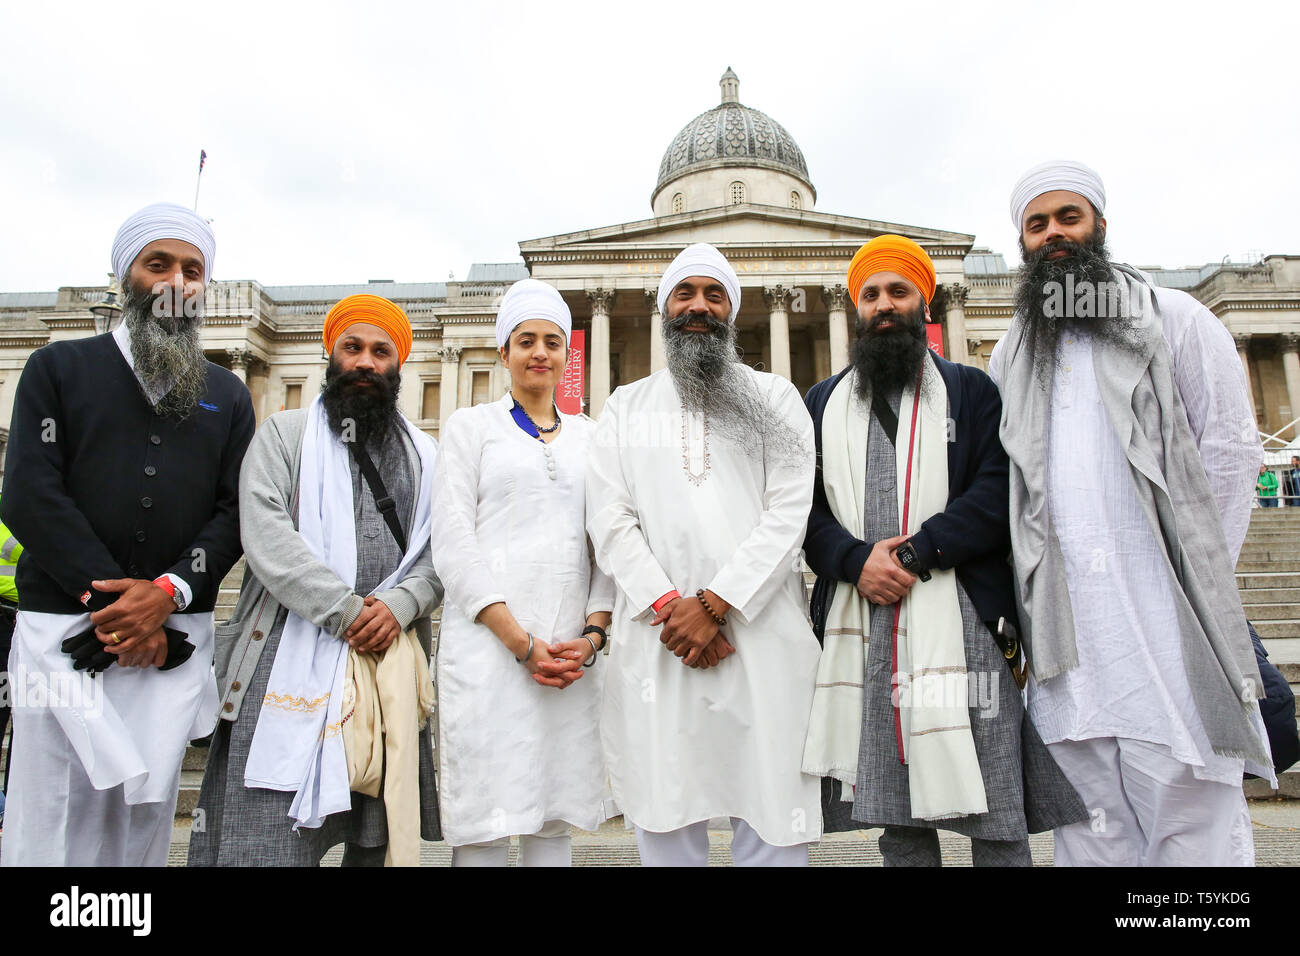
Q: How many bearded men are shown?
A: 5